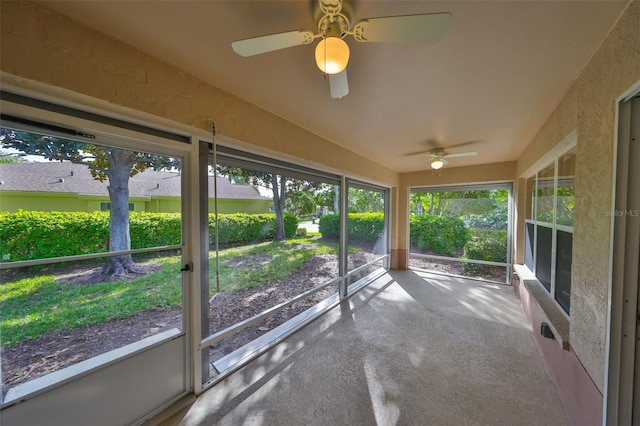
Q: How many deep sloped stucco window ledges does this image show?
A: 1